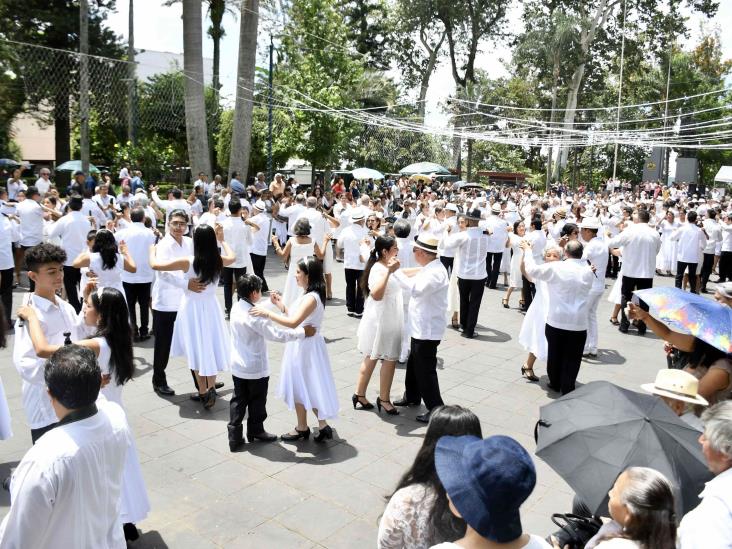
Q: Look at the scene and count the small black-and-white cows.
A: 0